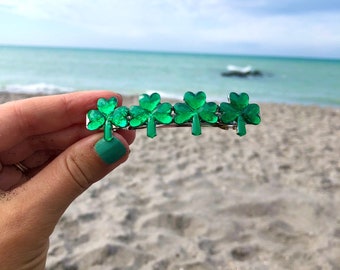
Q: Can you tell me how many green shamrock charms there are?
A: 4